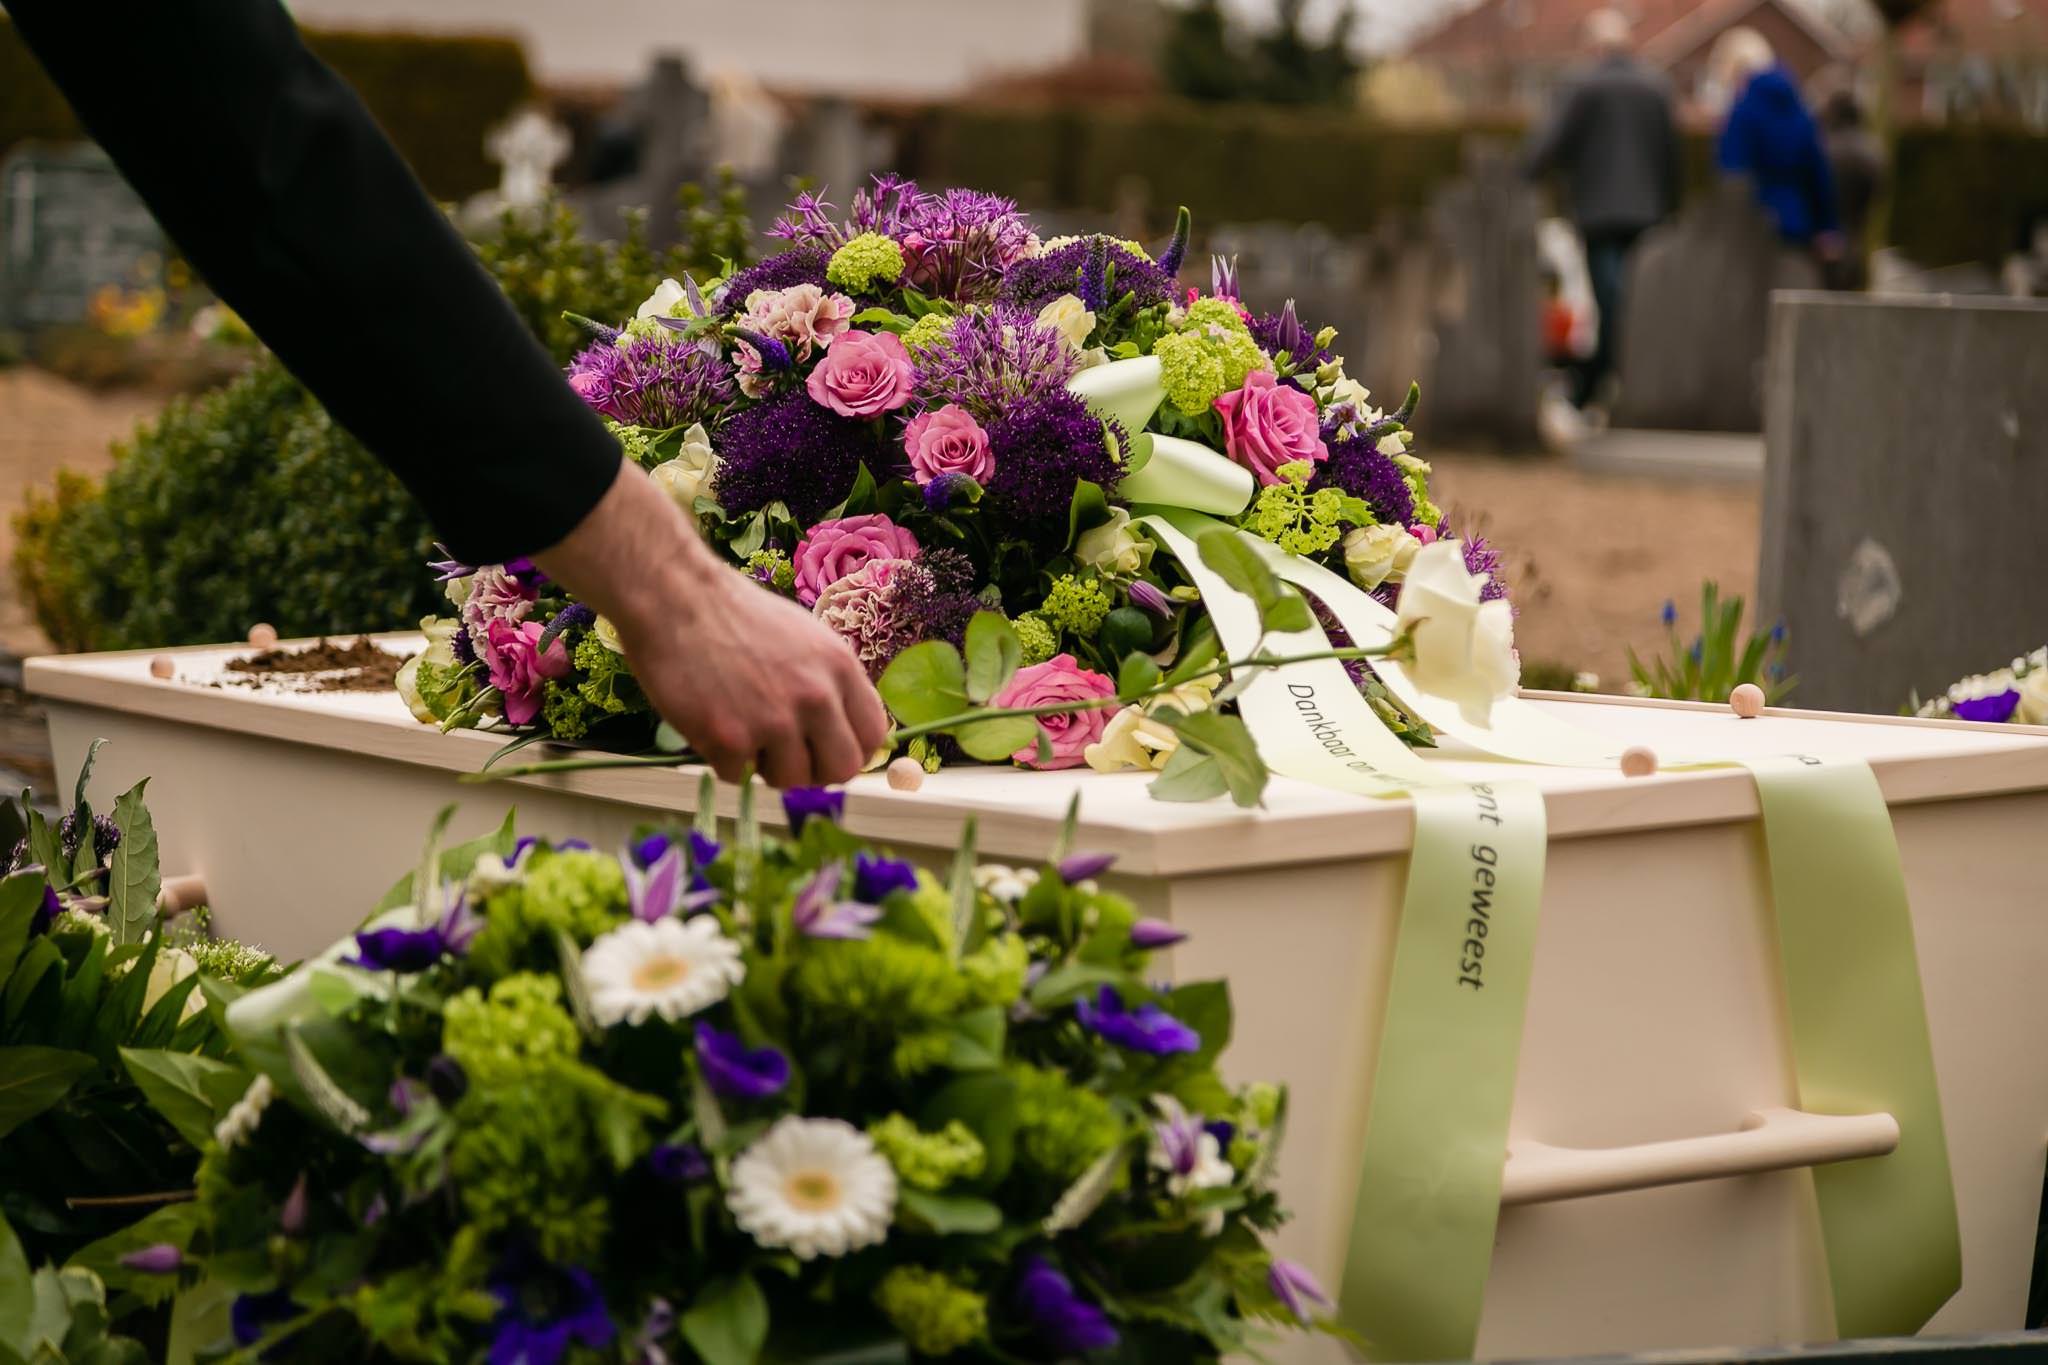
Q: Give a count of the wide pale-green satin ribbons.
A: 2